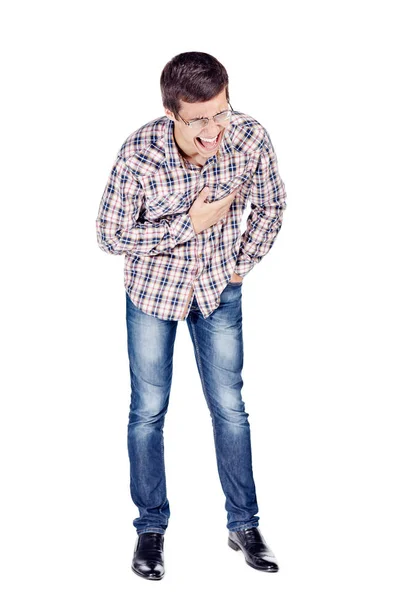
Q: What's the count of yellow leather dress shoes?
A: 0